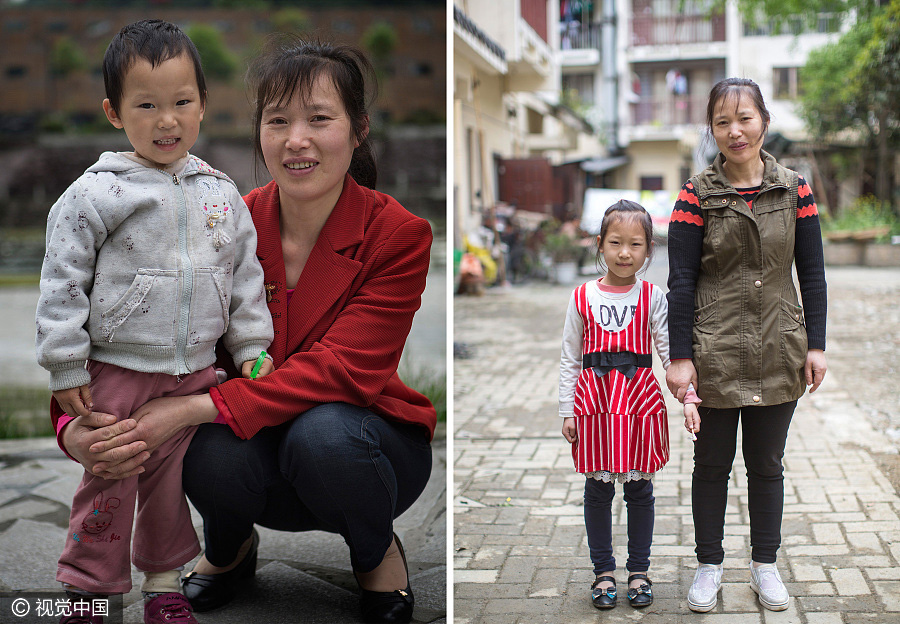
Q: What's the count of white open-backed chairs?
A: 0